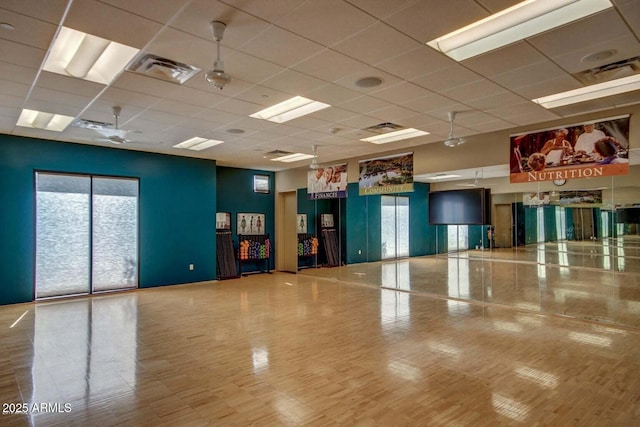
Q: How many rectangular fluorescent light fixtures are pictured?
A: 8